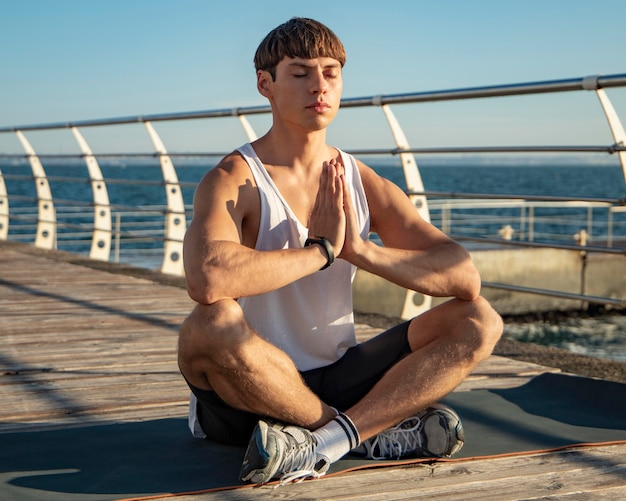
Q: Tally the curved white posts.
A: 7